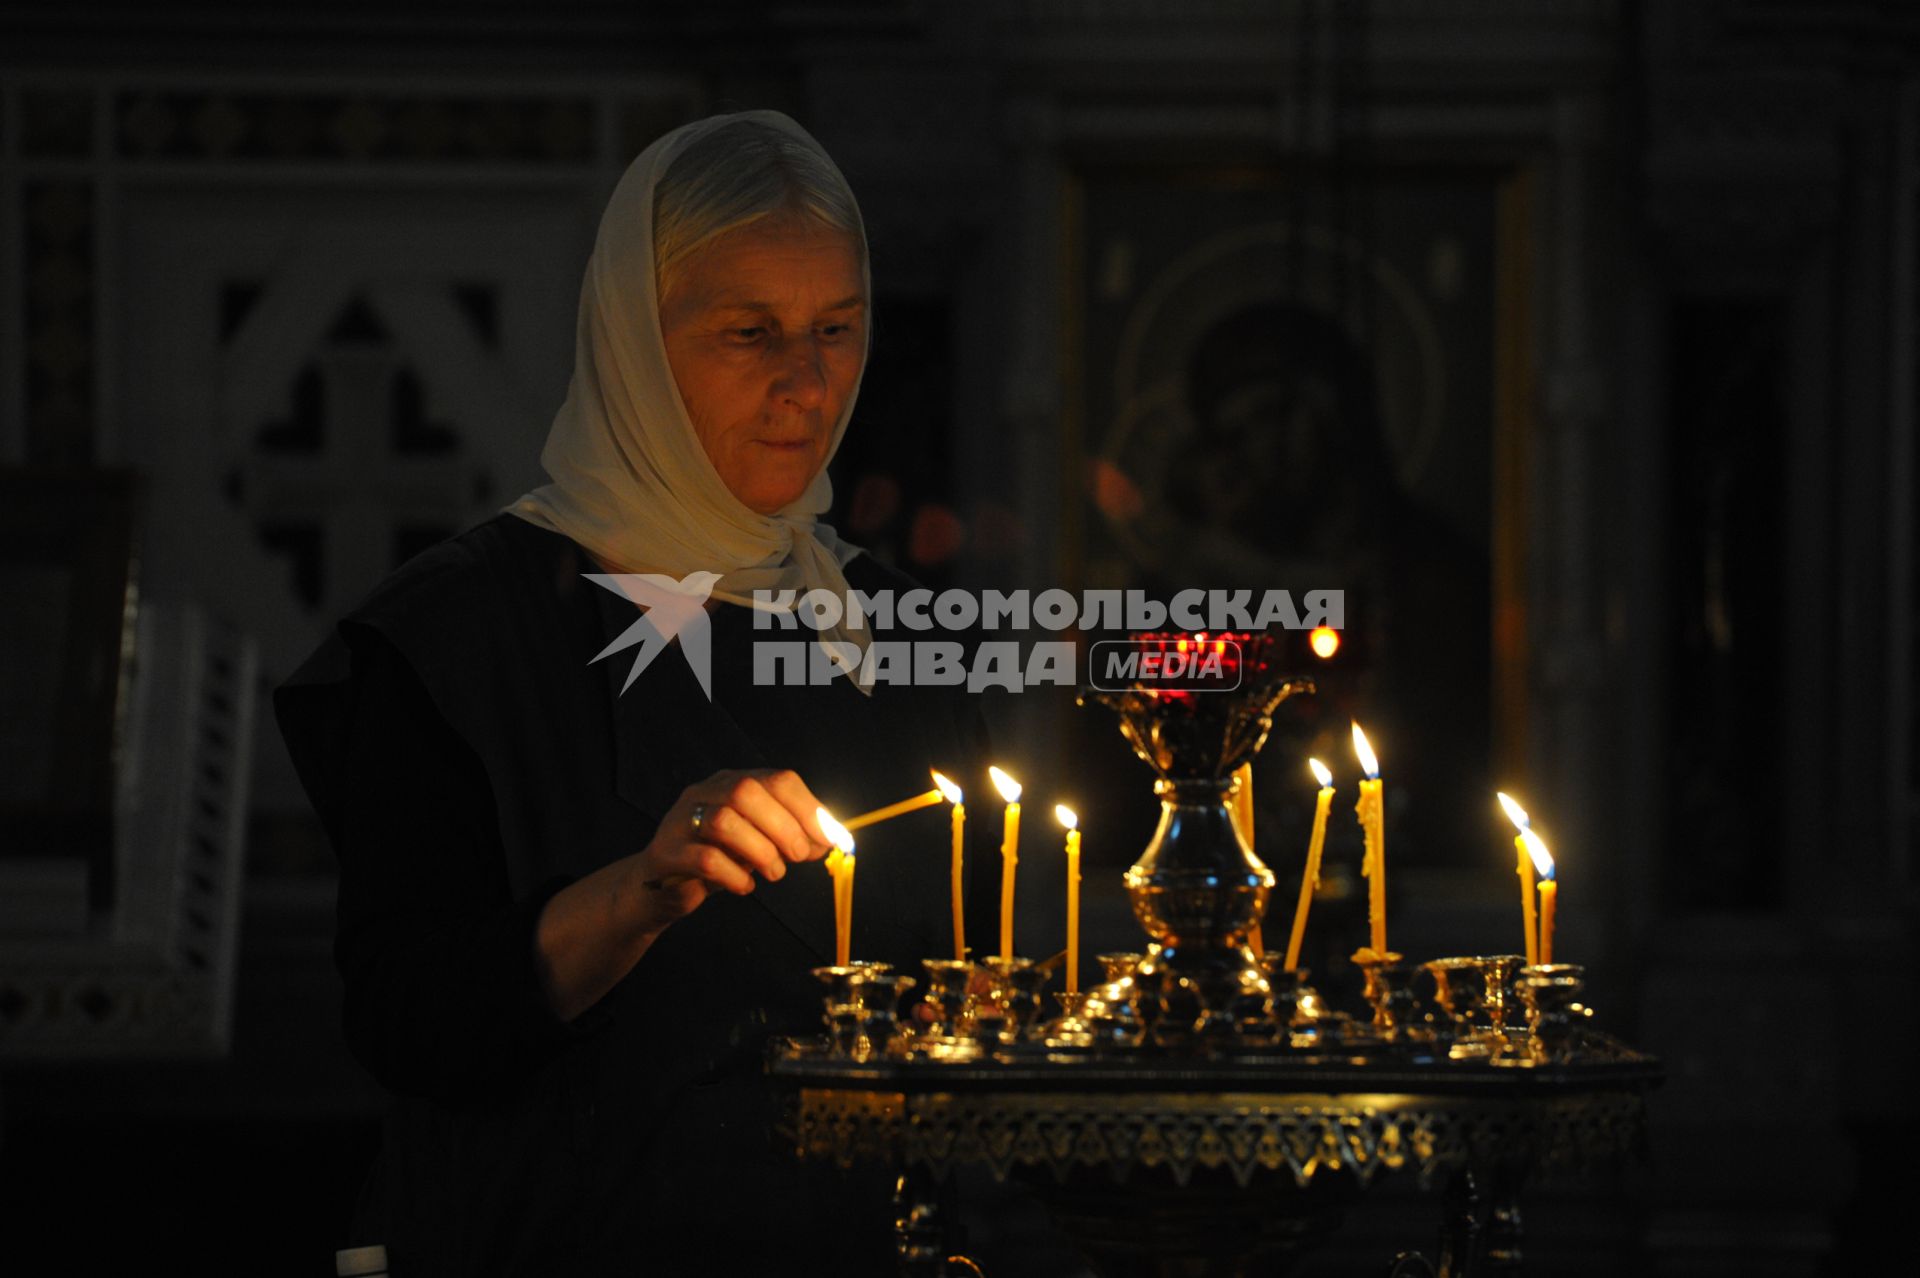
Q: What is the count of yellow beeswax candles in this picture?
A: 11